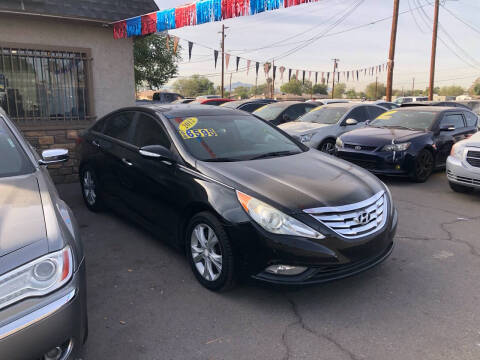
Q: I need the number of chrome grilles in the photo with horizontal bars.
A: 1